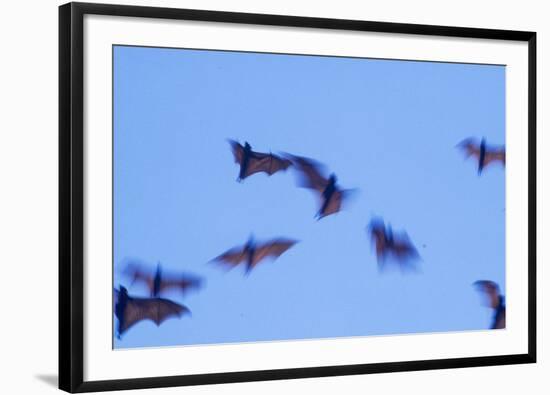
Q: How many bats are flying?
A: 8